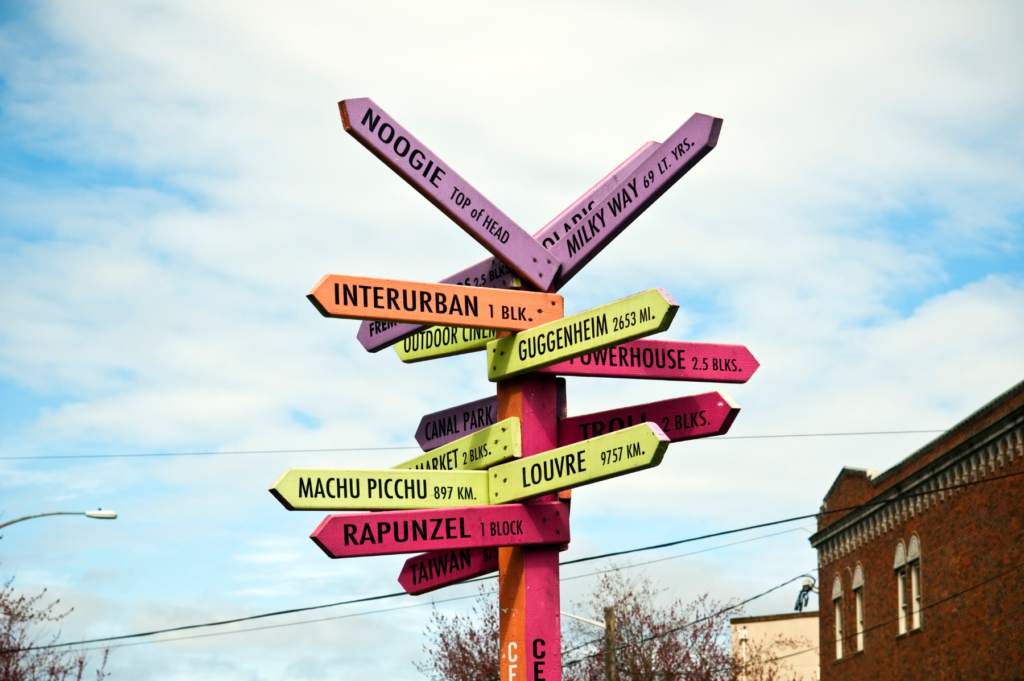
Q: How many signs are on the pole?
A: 15